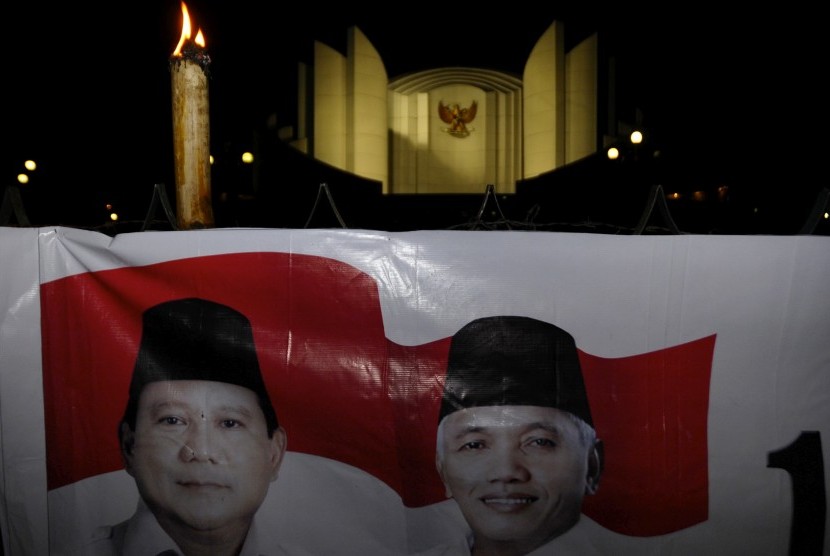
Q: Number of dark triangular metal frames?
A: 6